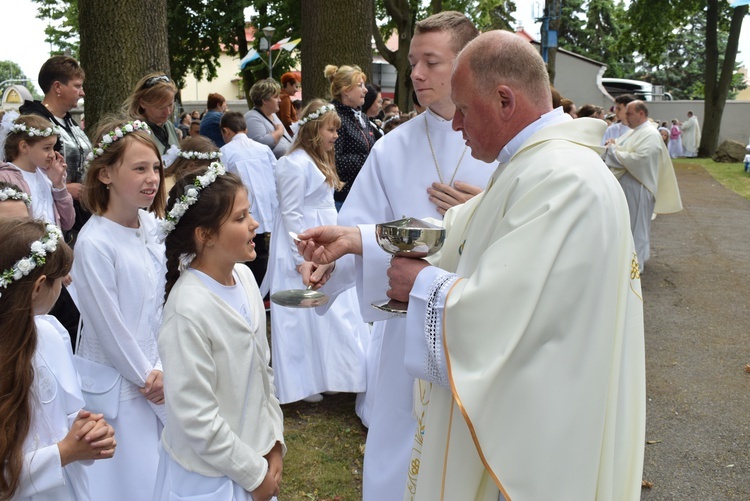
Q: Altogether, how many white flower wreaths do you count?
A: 7